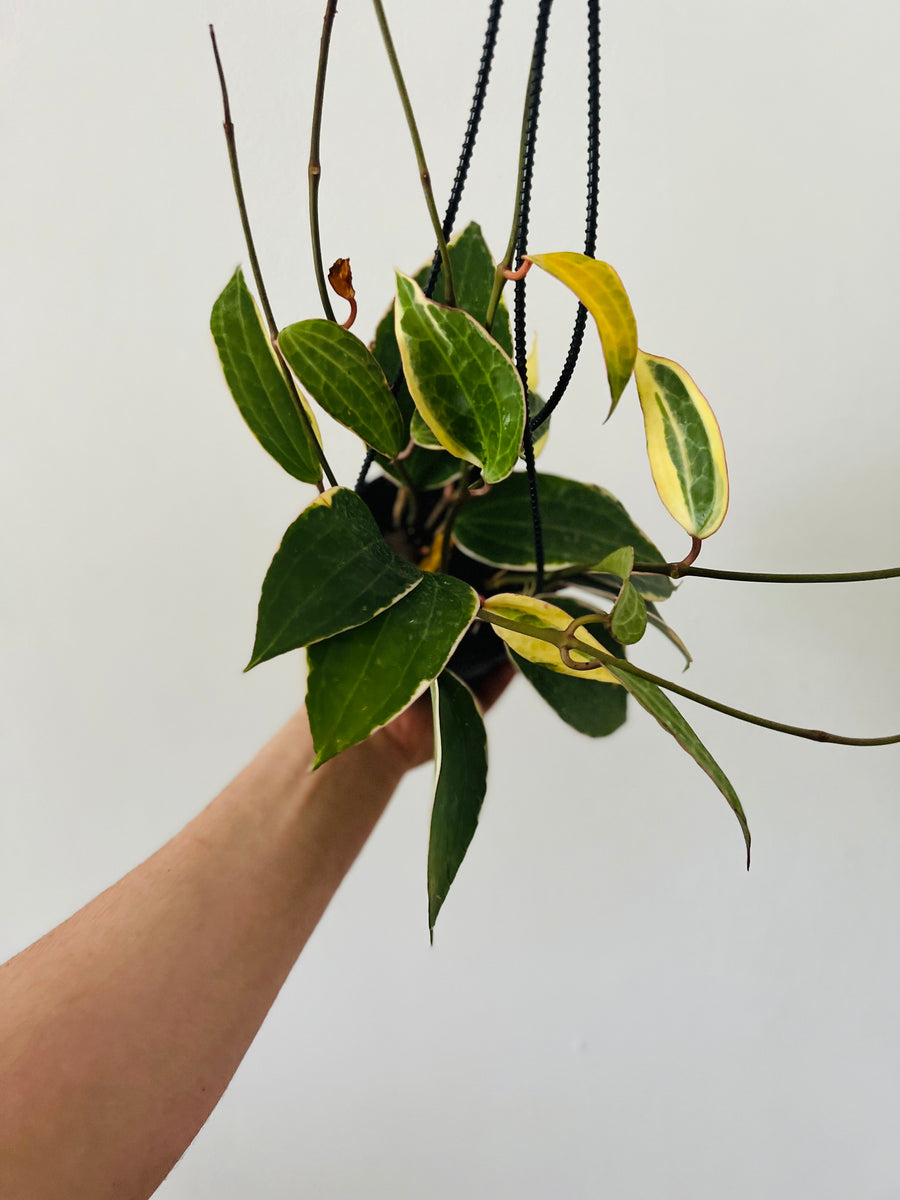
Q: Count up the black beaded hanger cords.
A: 3